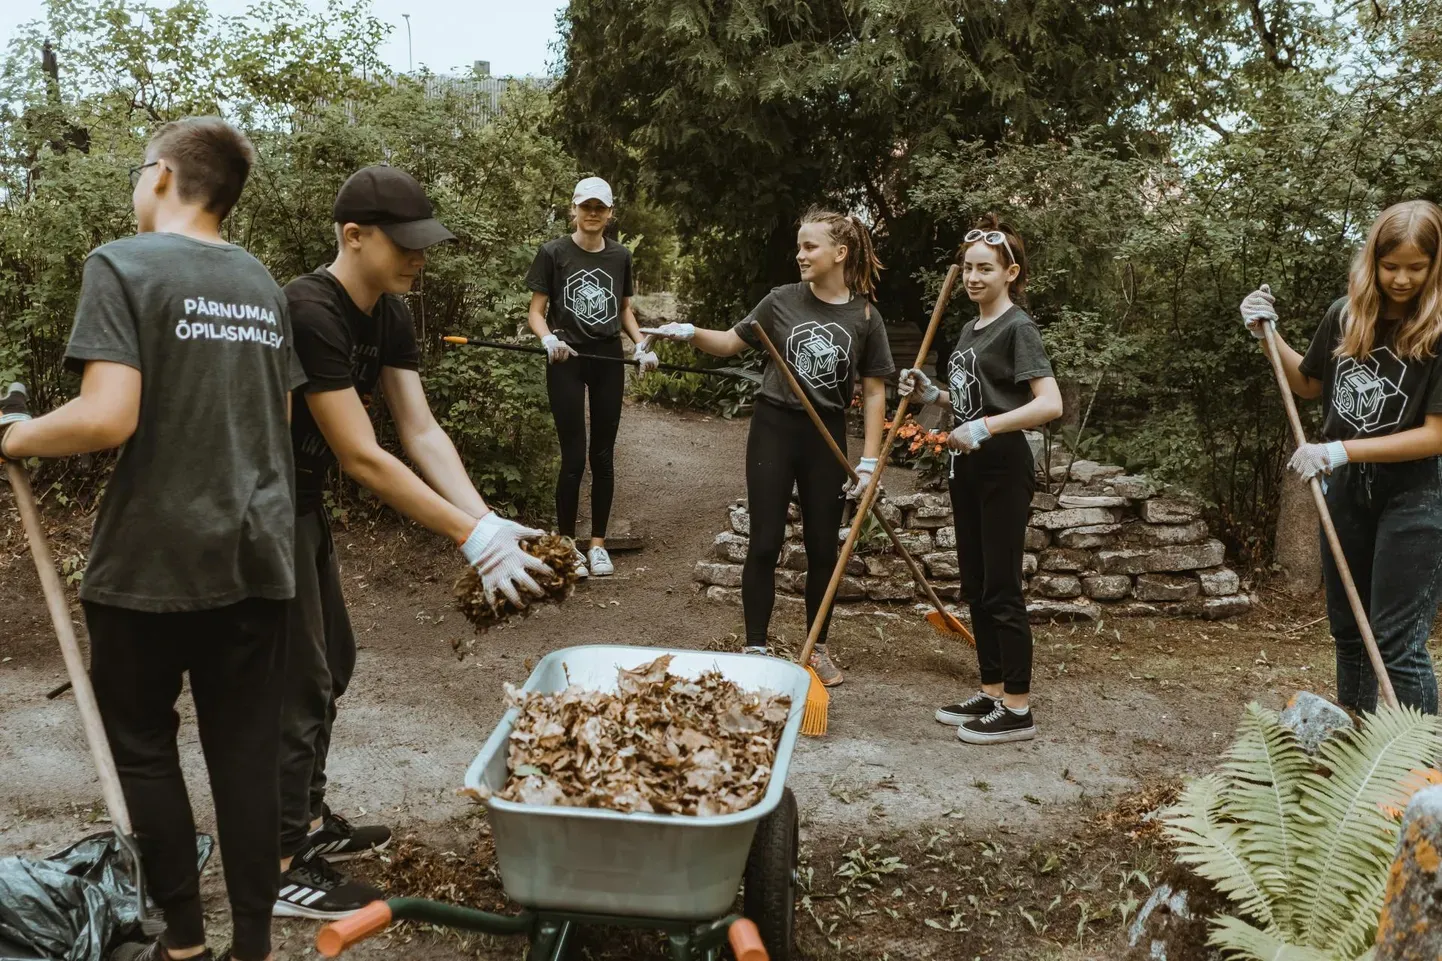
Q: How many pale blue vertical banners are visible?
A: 0